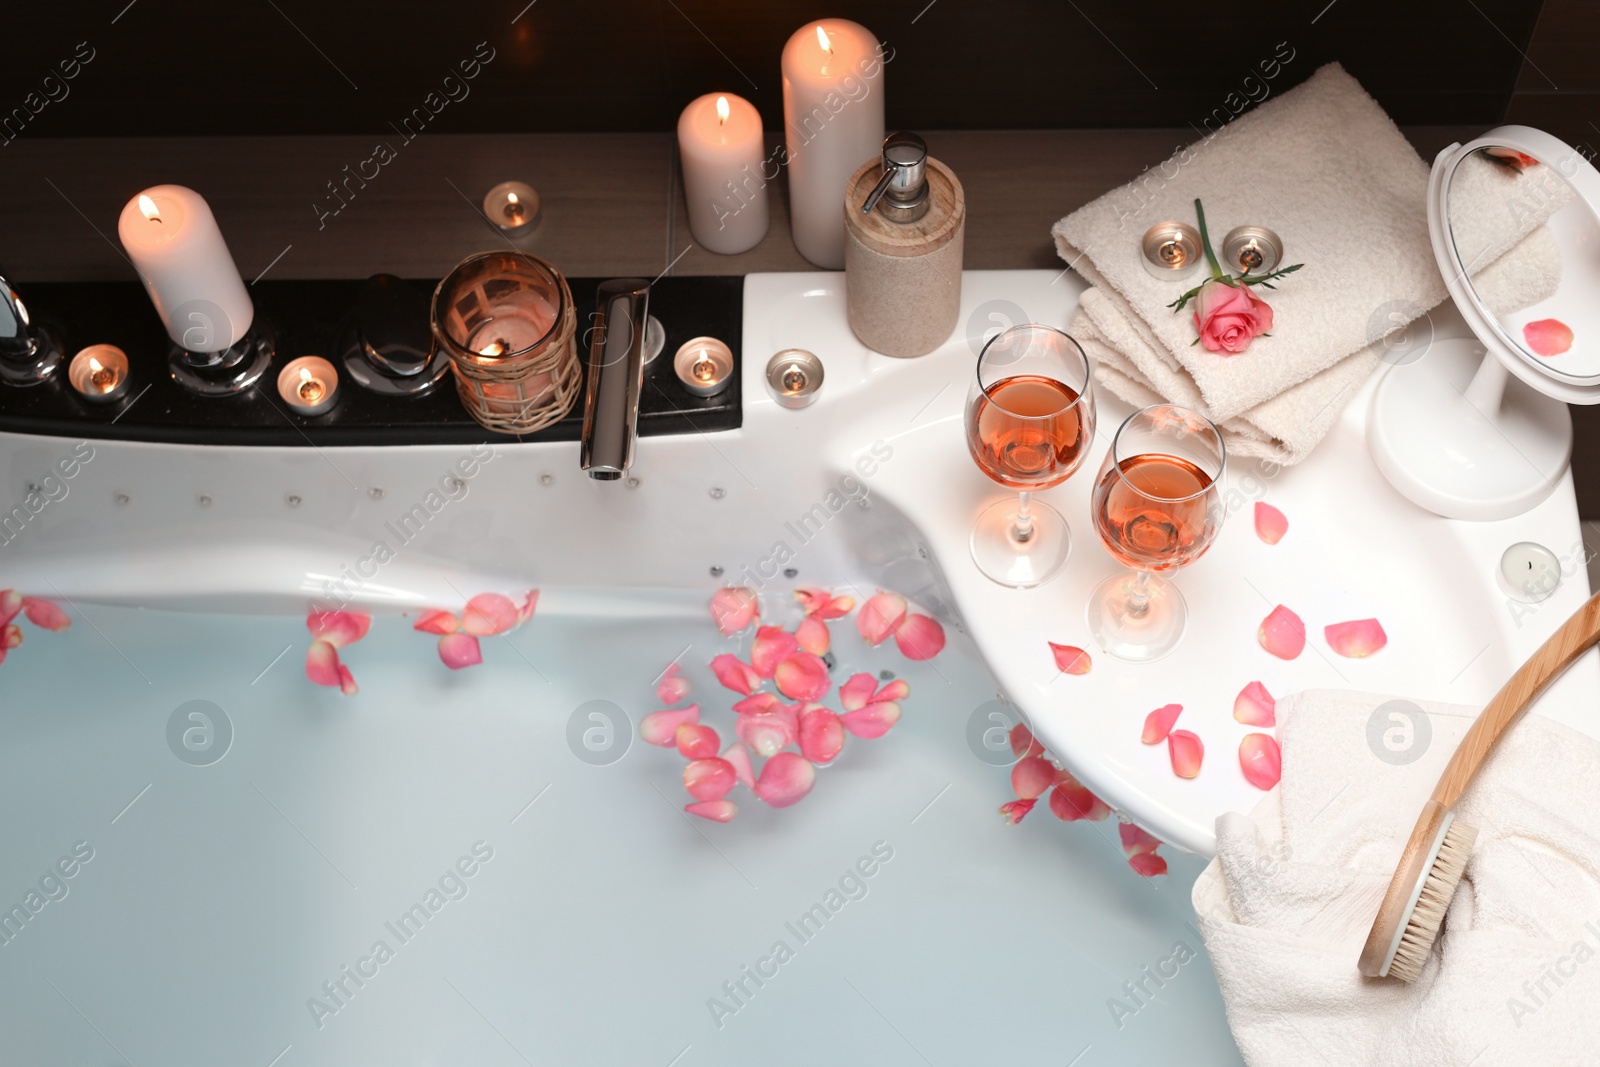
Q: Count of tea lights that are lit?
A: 7